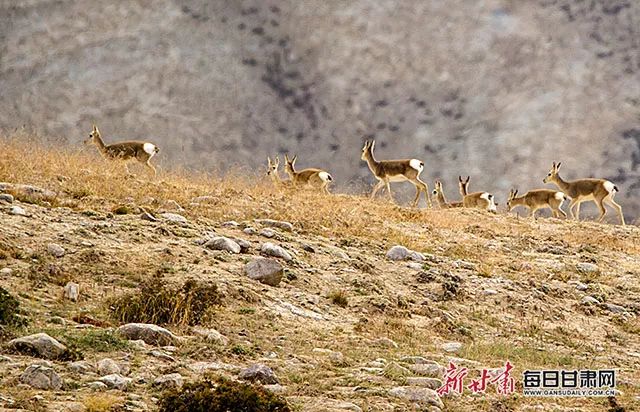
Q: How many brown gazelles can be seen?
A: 8